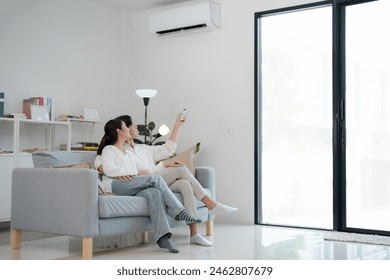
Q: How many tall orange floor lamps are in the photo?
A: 0